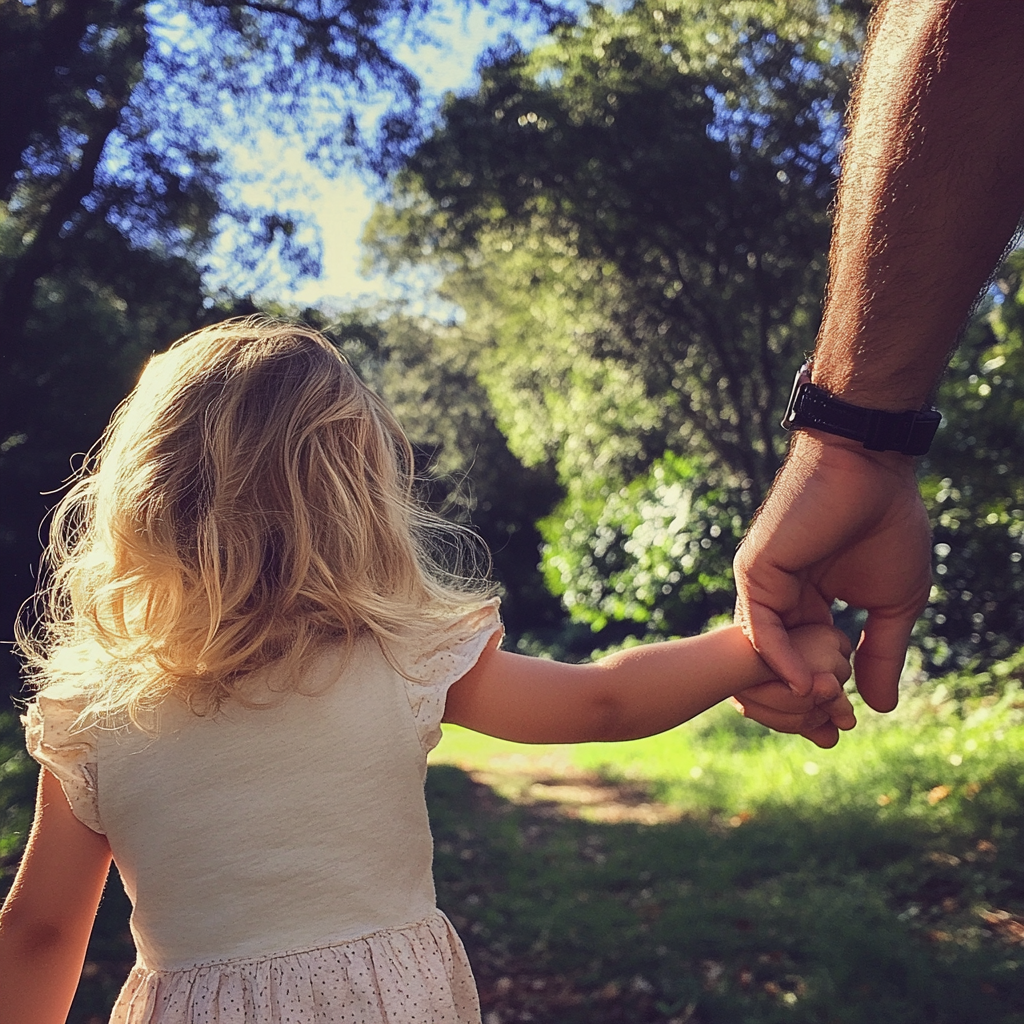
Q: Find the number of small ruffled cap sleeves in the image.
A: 2